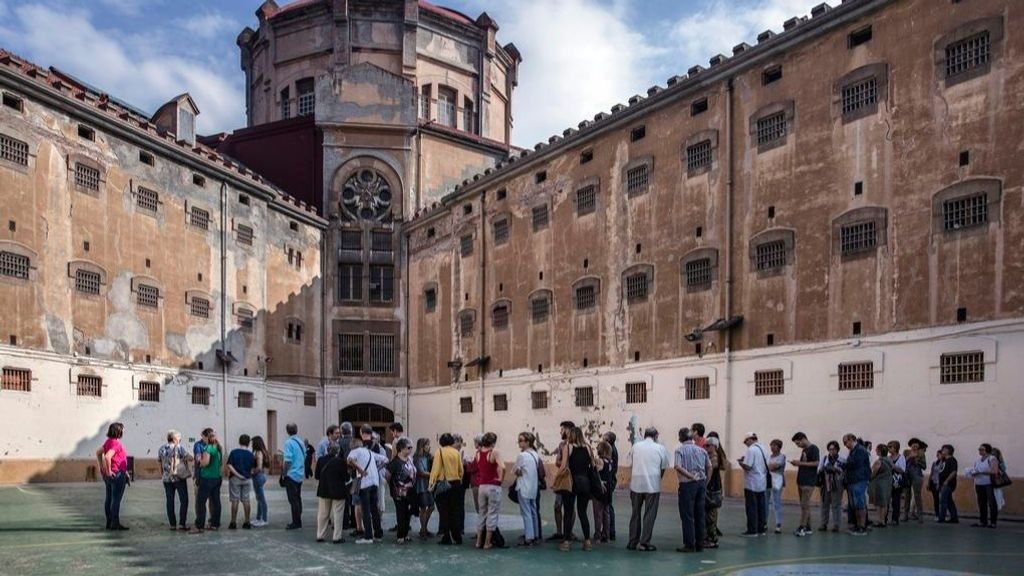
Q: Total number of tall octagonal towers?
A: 1